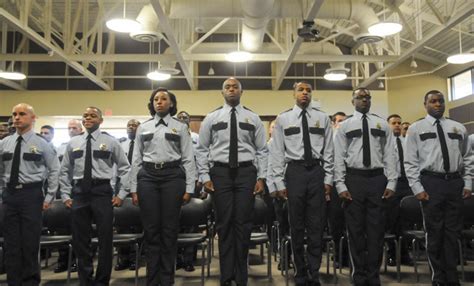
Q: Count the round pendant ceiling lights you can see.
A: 7